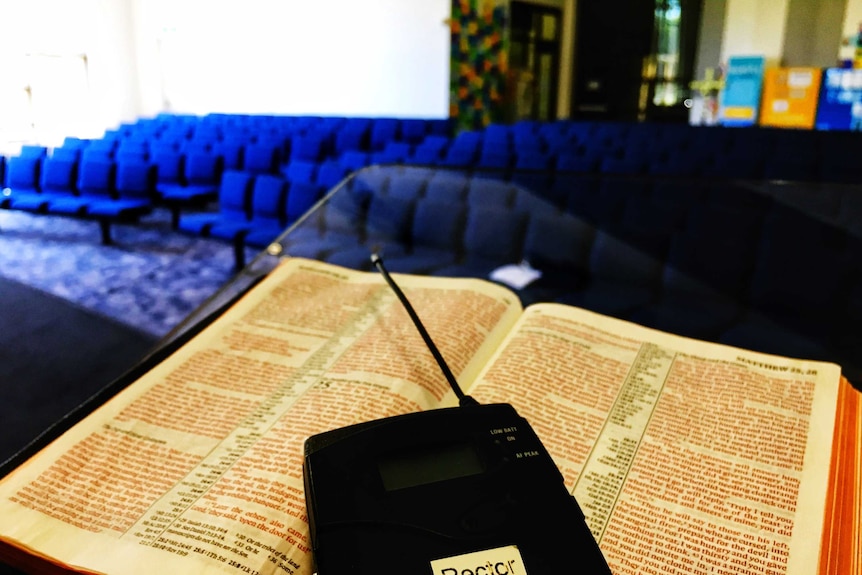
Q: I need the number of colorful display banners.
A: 3